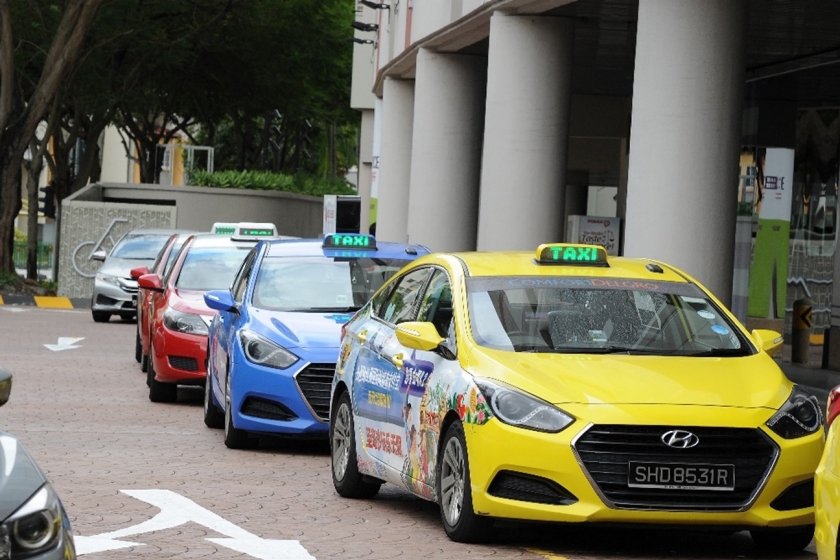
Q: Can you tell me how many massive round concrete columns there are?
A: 4